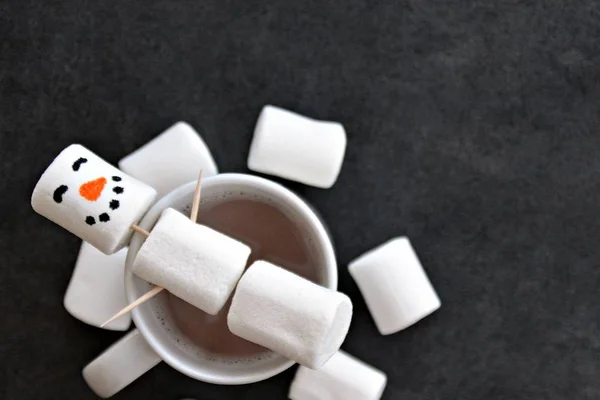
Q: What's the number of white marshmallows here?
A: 8